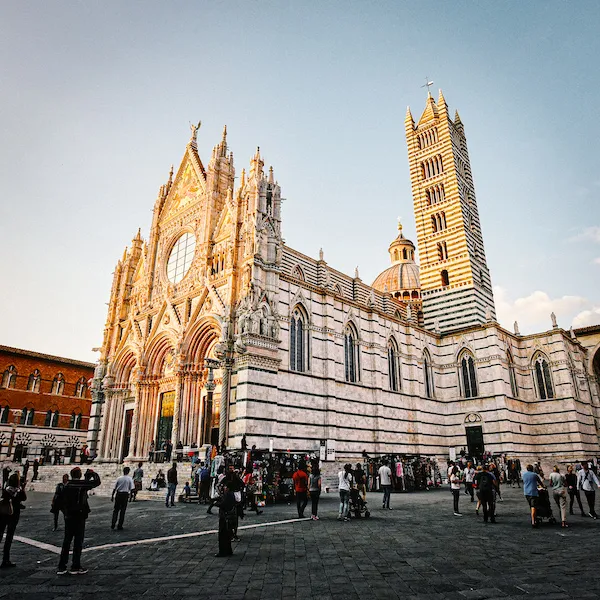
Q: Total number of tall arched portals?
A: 3